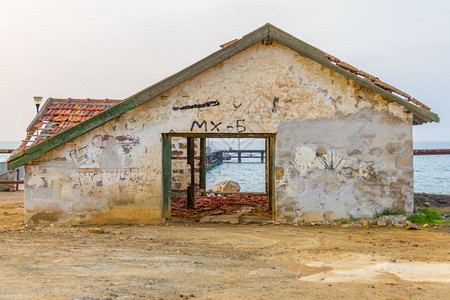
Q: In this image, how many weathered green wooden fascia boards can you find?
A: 2